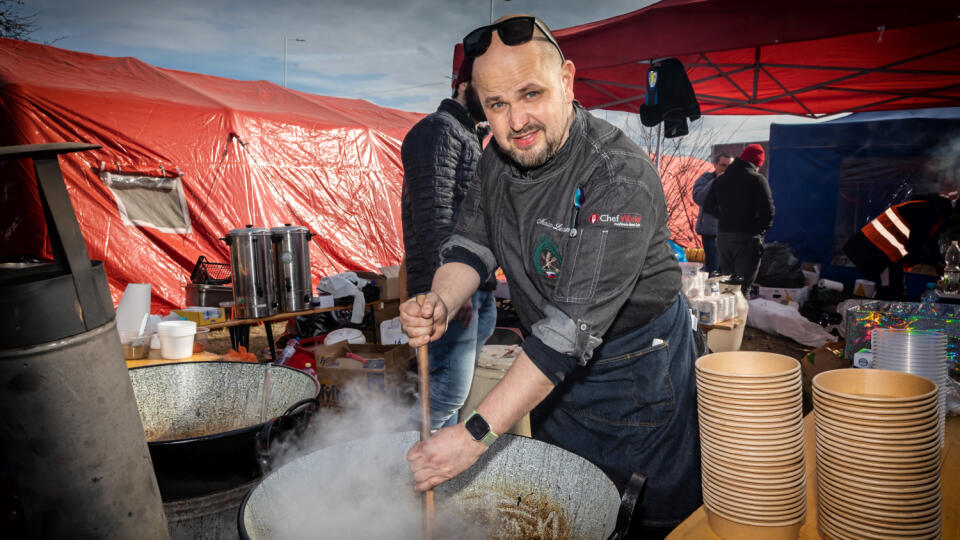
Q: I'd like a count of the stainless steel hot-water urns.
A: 2